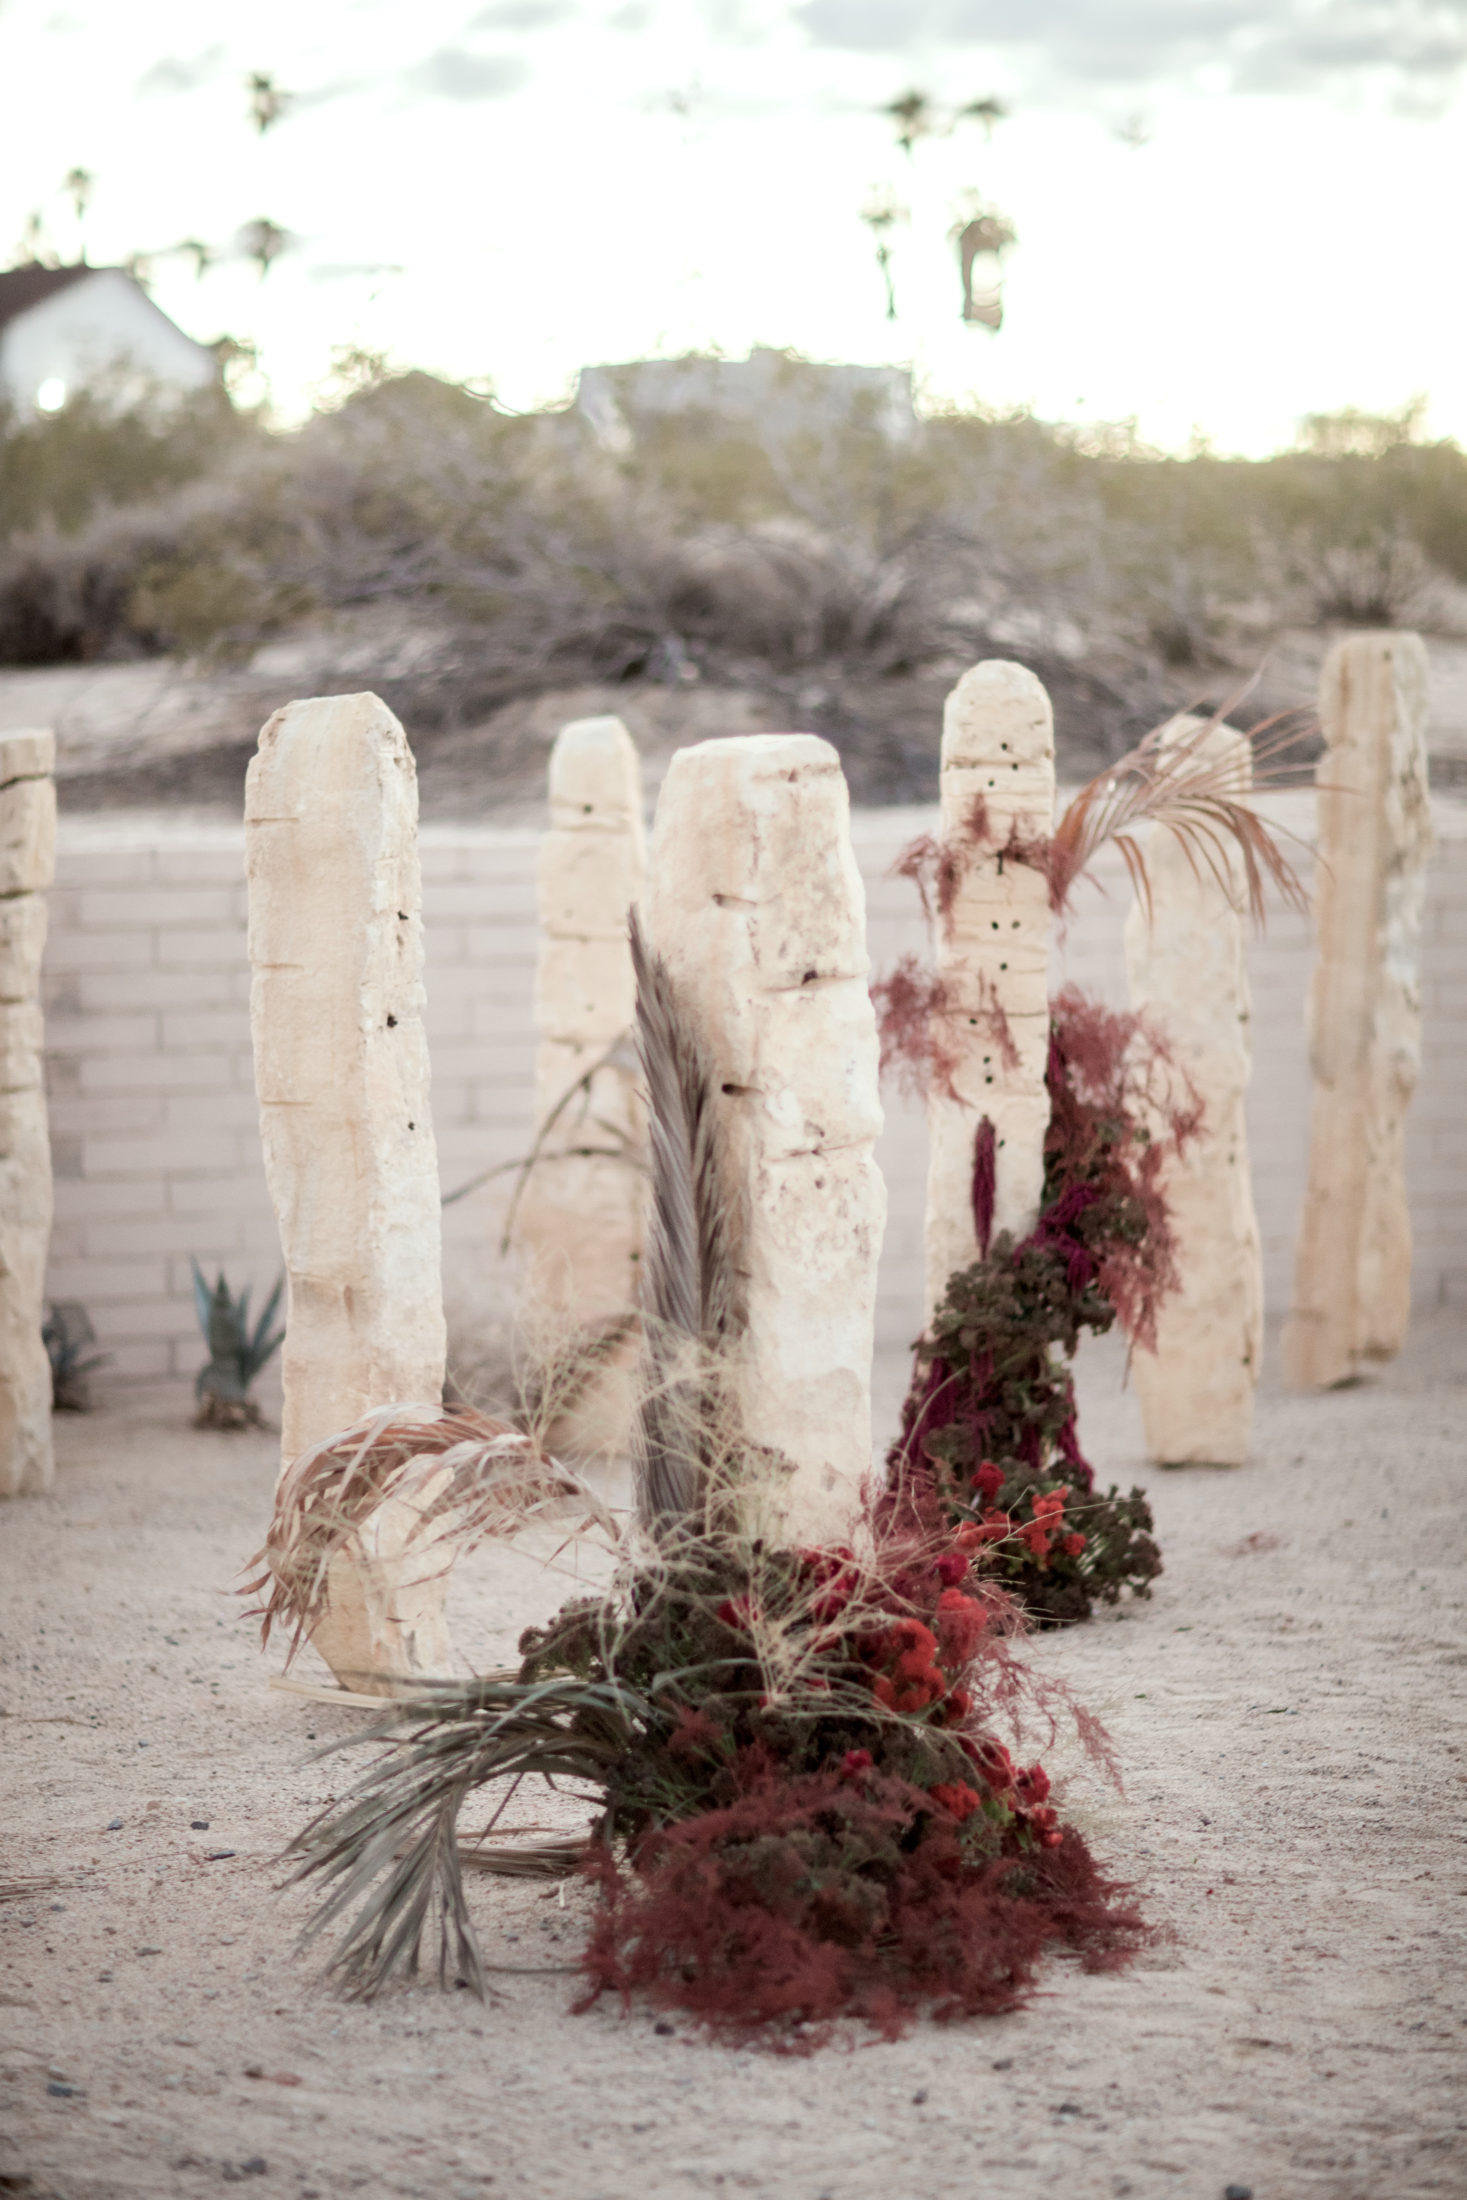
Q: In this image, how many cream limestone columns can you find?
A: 7